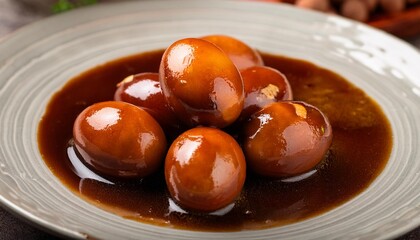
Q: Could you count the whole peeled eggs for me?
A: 7